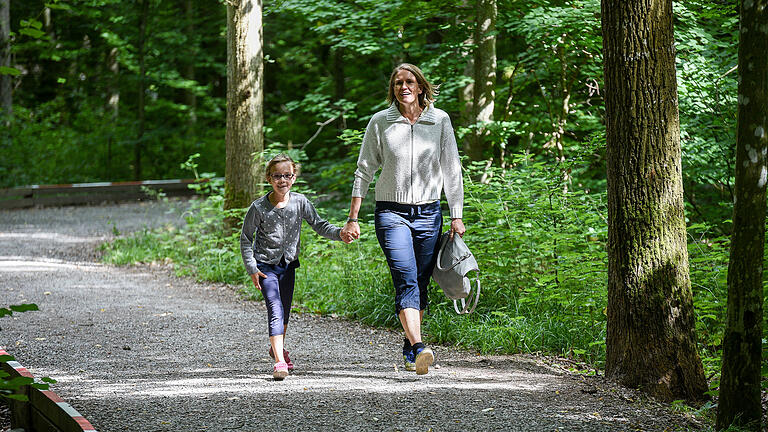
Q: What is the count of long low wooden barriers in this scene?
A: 2